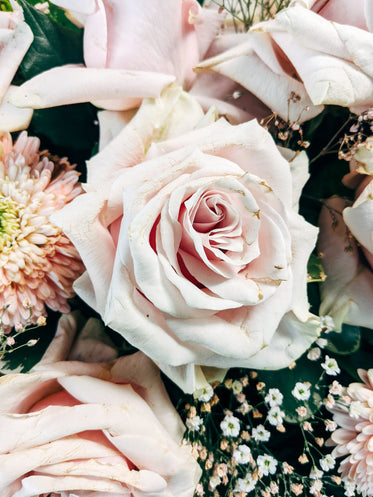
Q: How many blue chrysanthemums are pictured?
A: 0